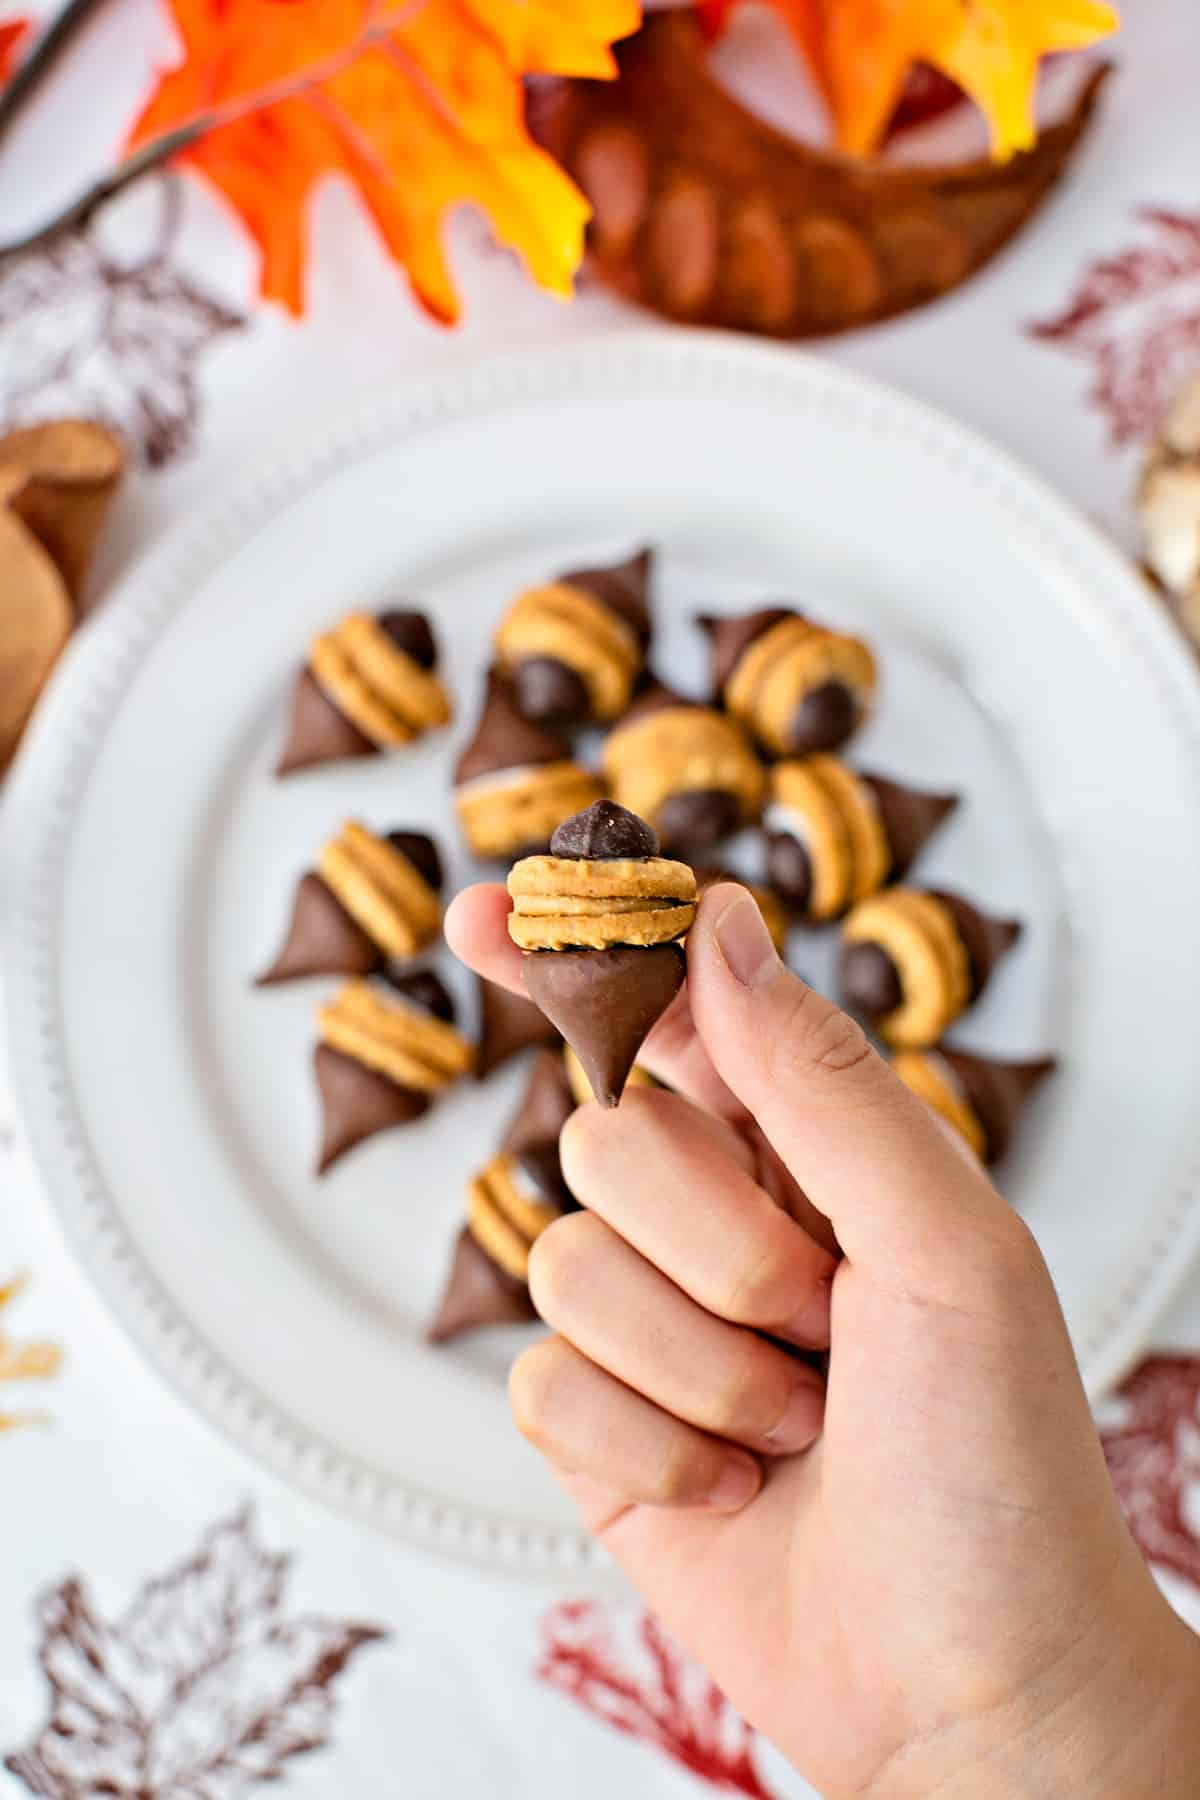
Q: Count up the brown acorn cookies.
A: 15